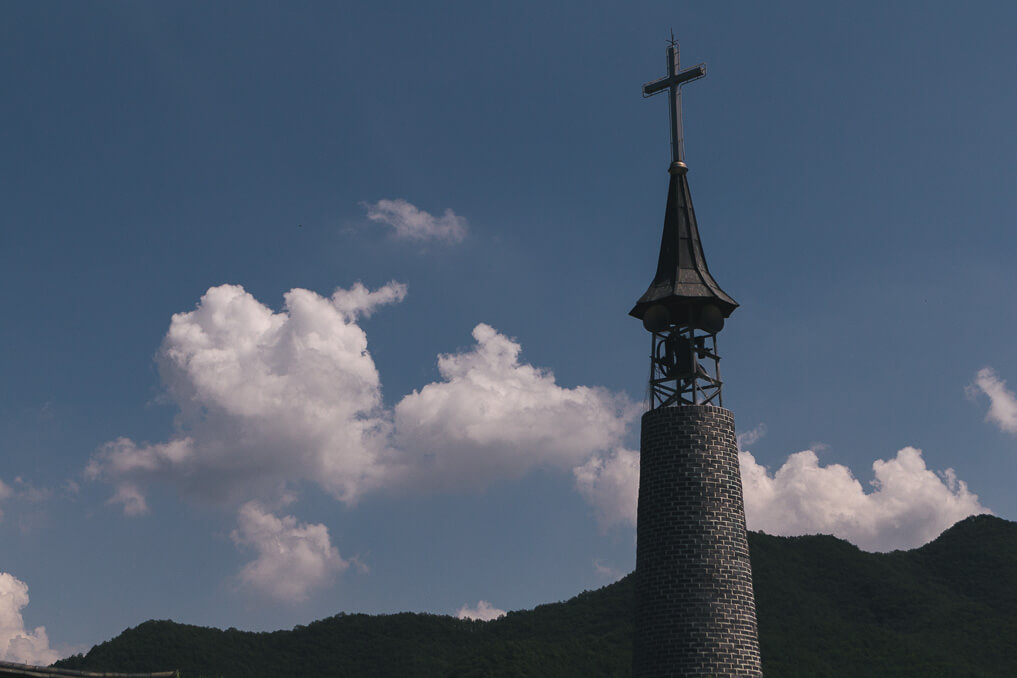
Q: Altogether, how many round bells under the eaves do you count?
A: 2